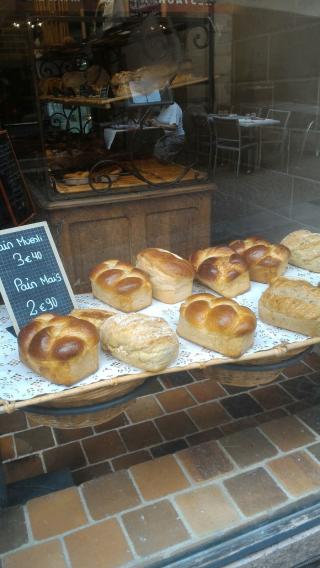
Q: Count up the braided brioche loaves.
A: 5